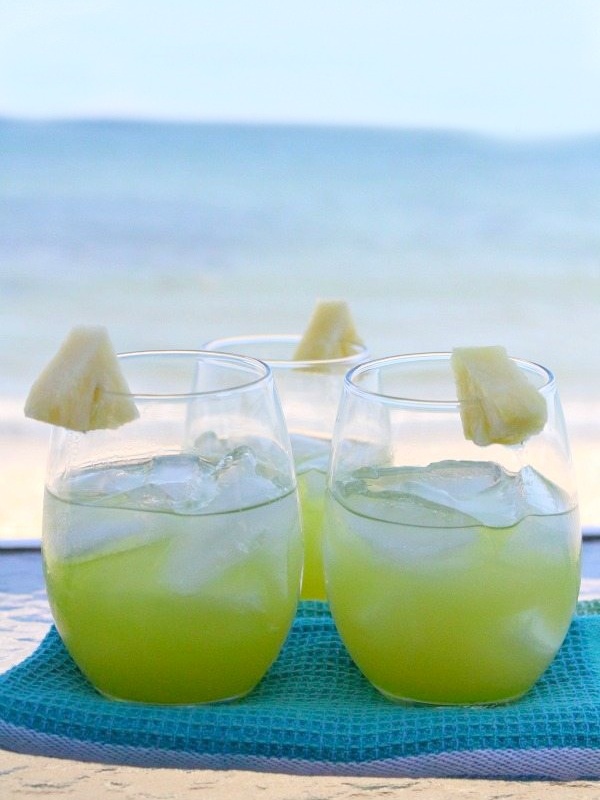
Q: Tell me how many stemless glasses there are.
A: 3